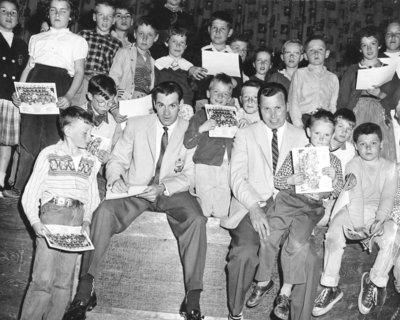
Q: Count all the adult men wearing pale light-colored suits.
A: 2